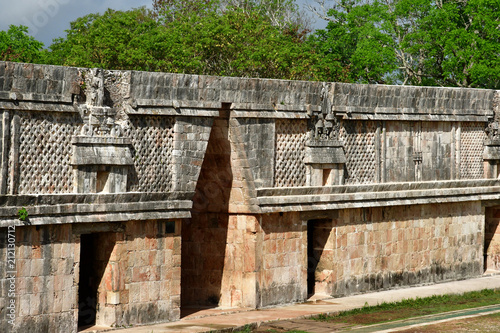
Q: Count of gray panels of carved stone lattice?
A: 5